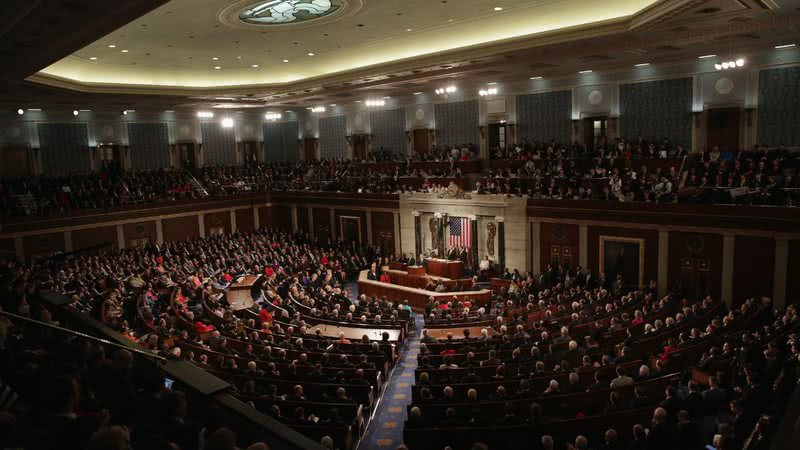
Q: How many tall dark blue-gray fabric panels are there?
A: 10